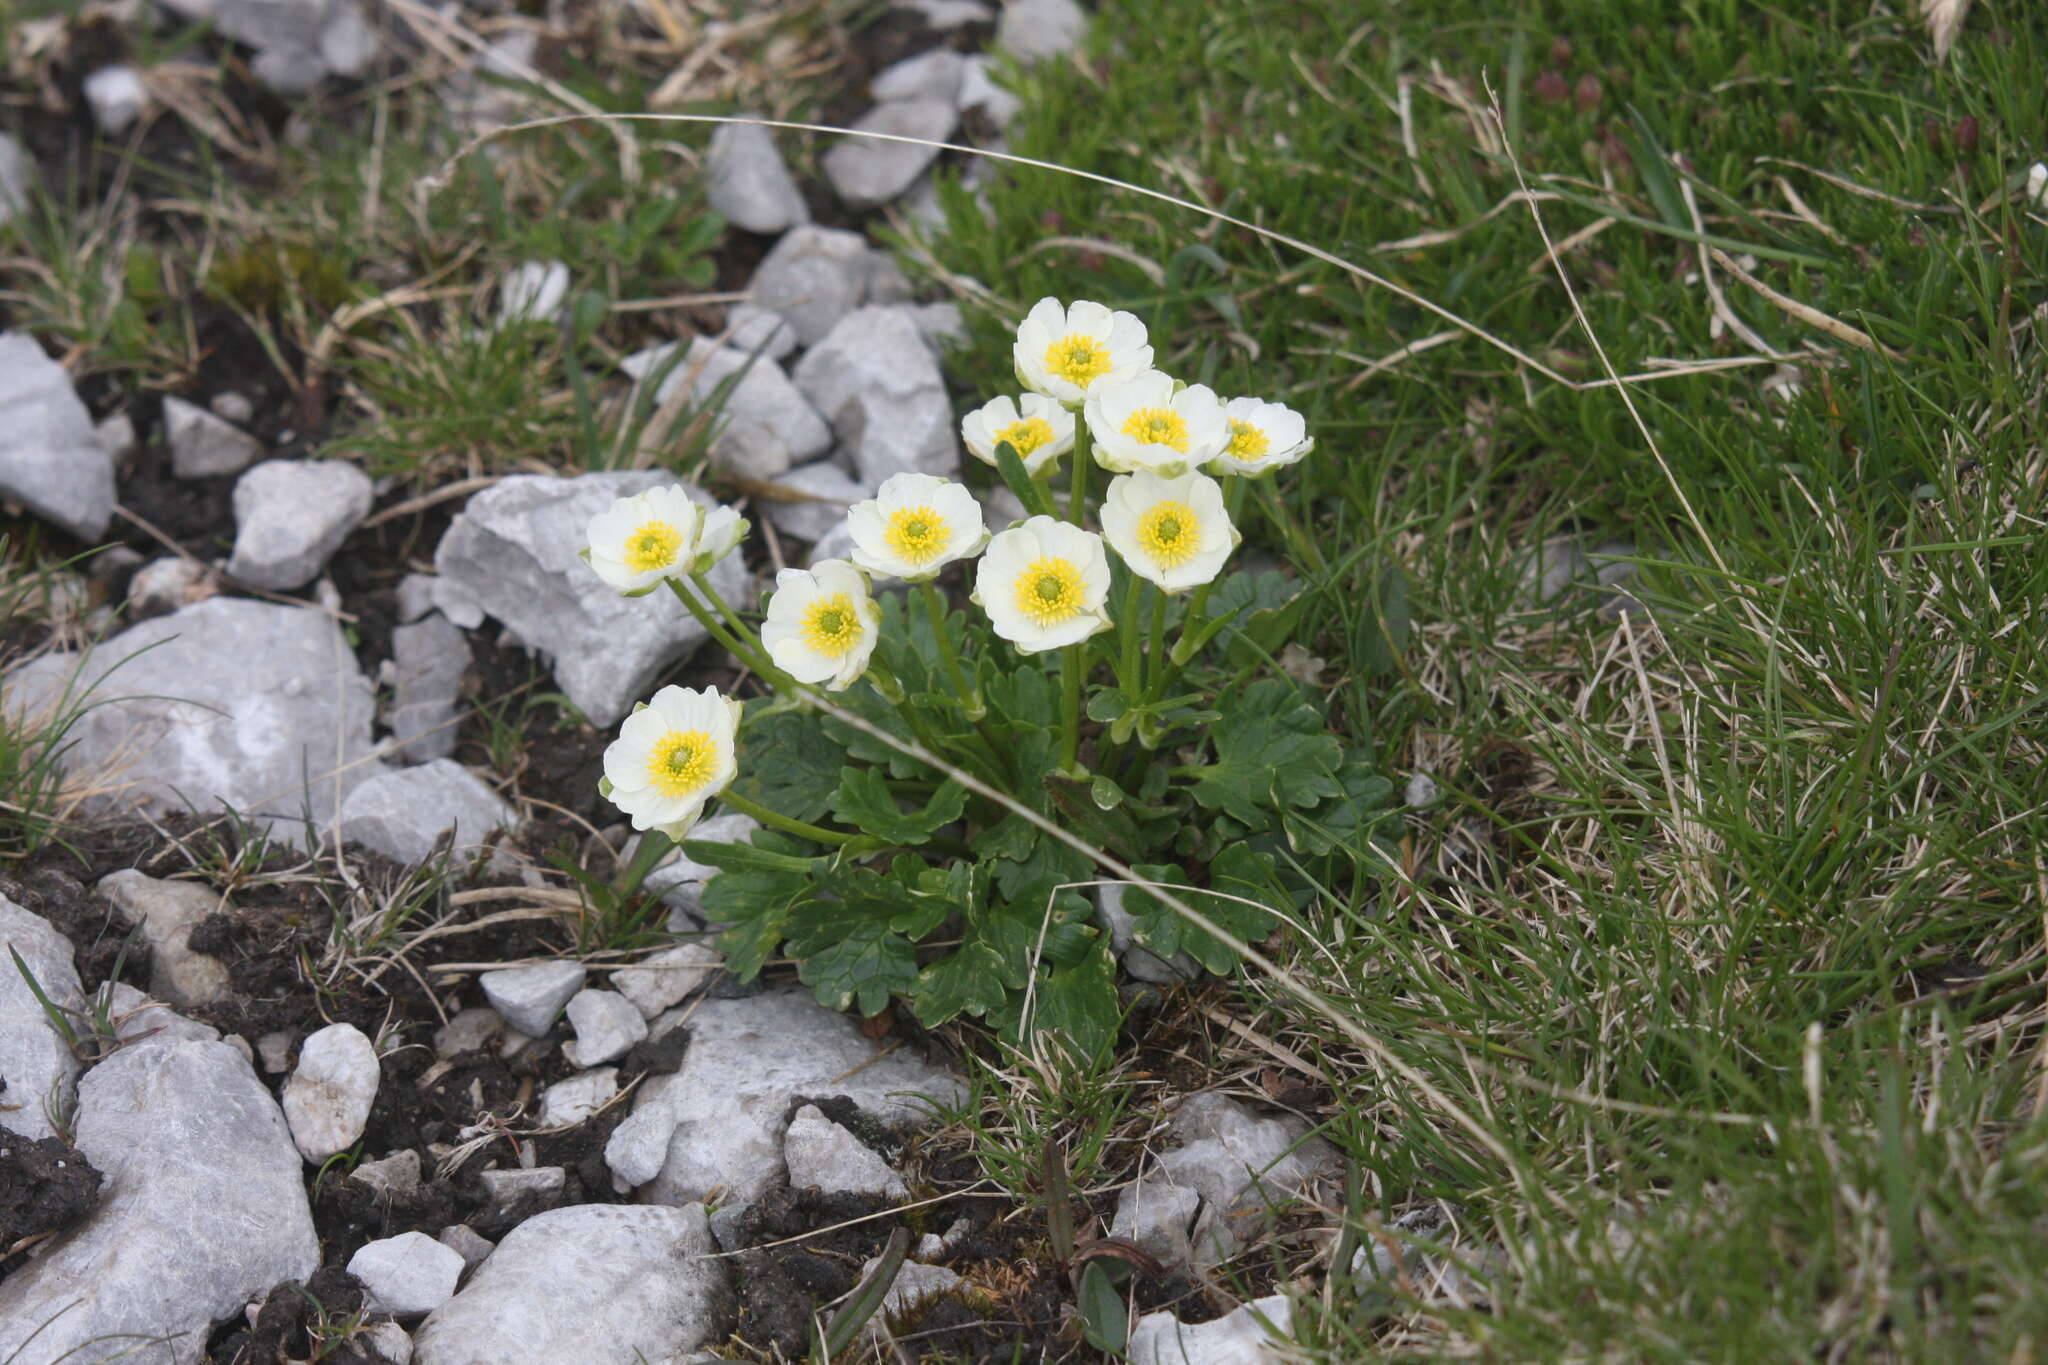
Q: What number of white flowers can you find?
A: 11